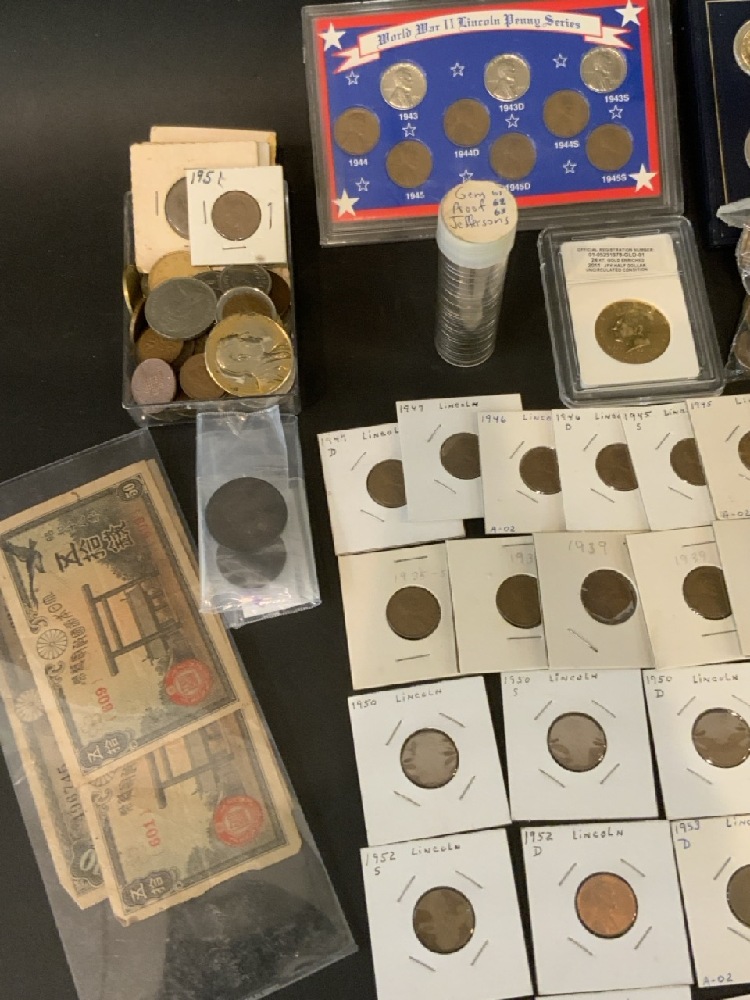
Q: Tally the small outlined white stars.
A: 9